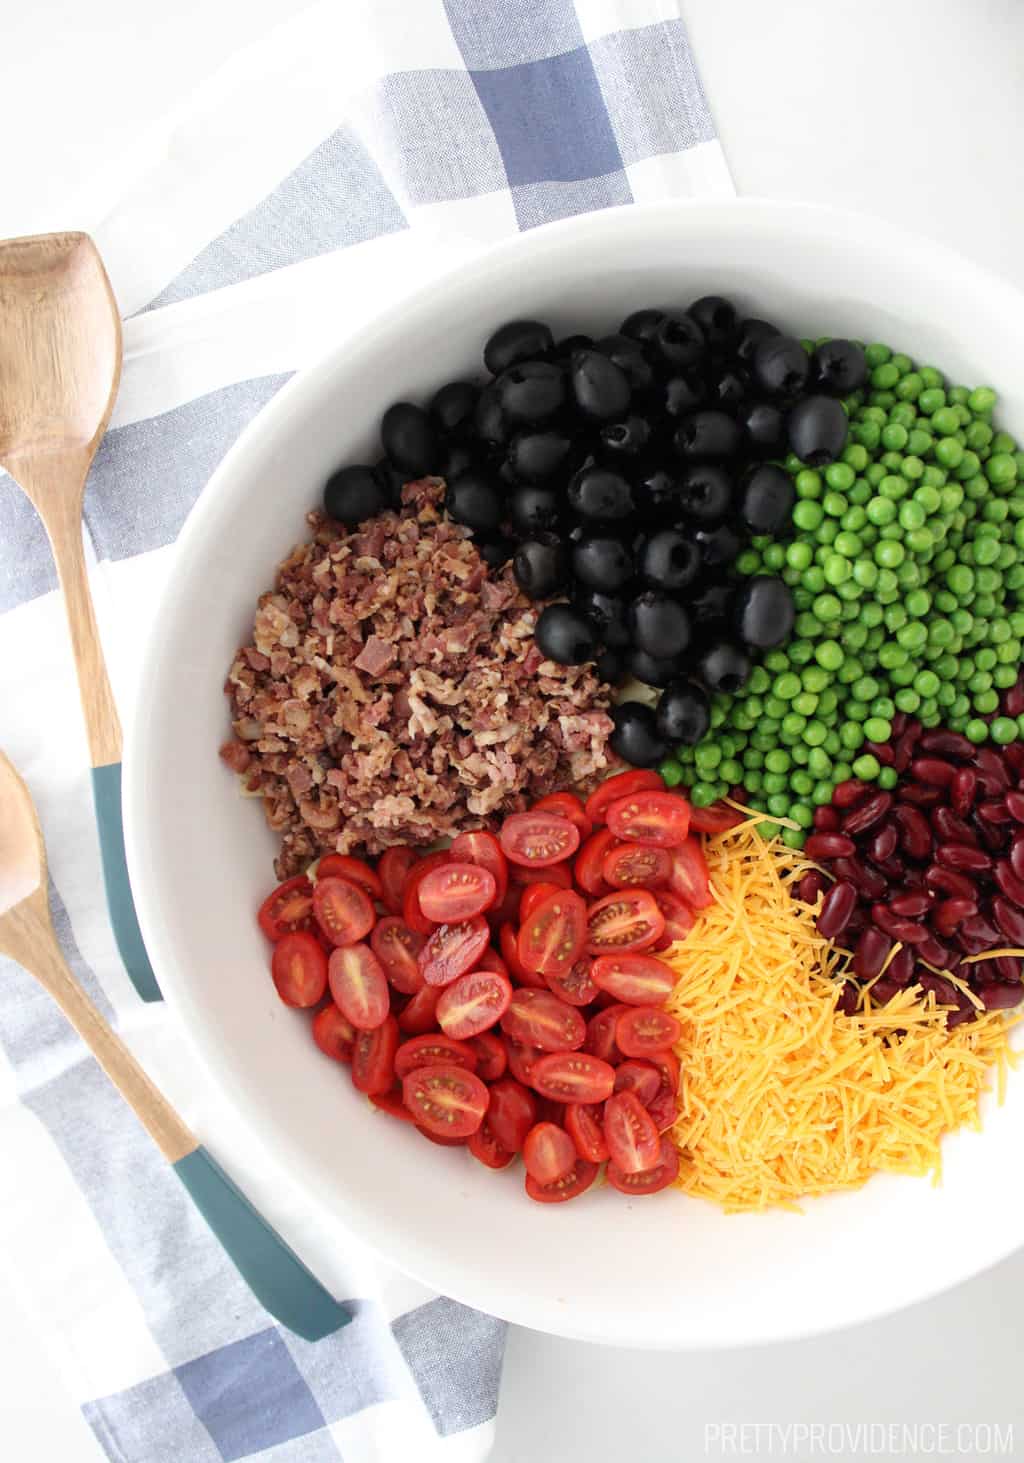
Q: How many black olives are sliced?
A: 0